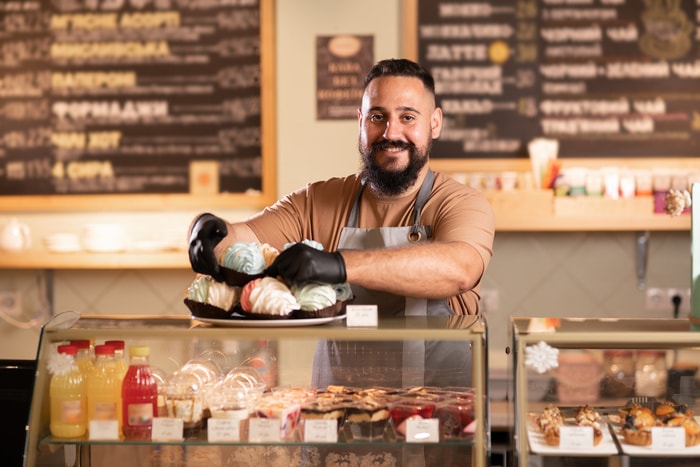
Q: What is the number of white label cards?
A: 9